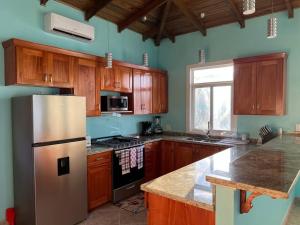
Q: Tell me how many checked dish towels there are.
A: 2